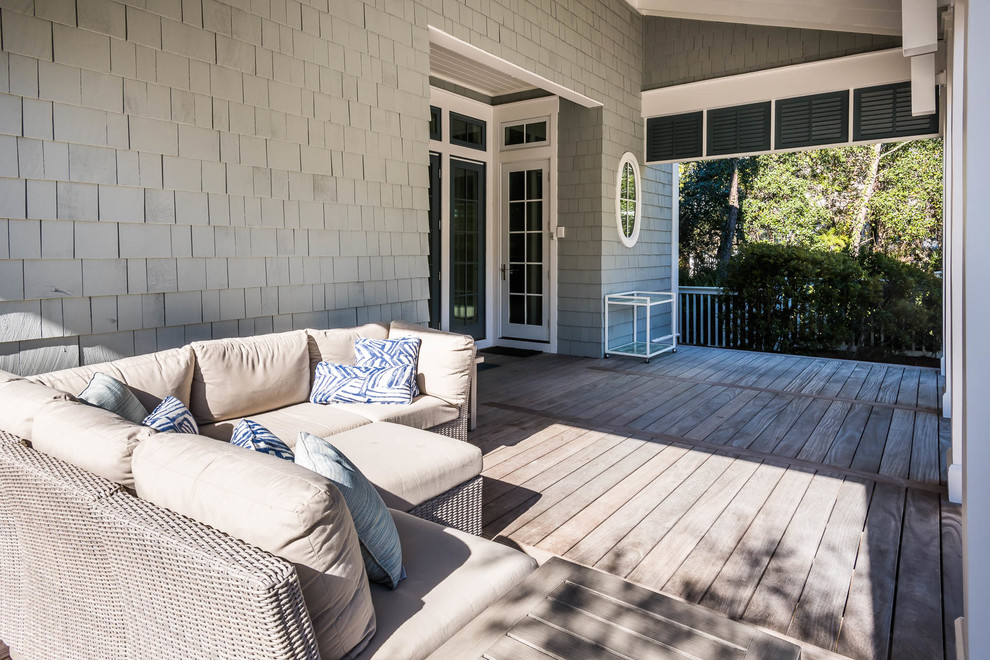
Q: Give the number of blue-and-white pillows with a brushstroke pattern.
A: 4